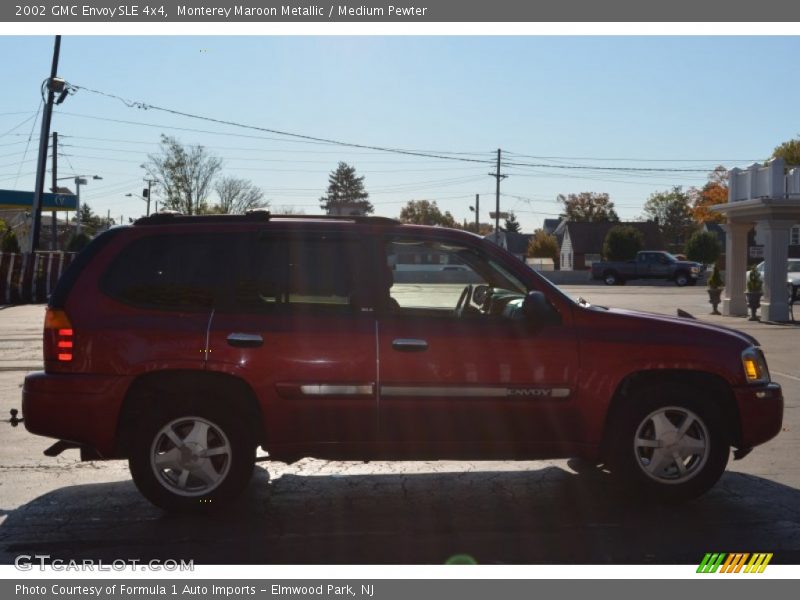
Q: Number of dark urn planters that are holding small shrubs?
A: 2